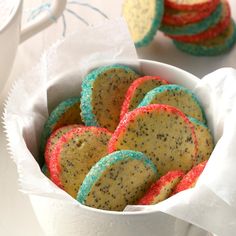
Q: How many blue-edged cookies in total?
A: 8